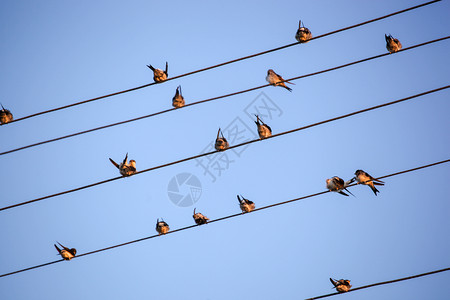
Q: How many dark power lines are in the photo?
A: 5